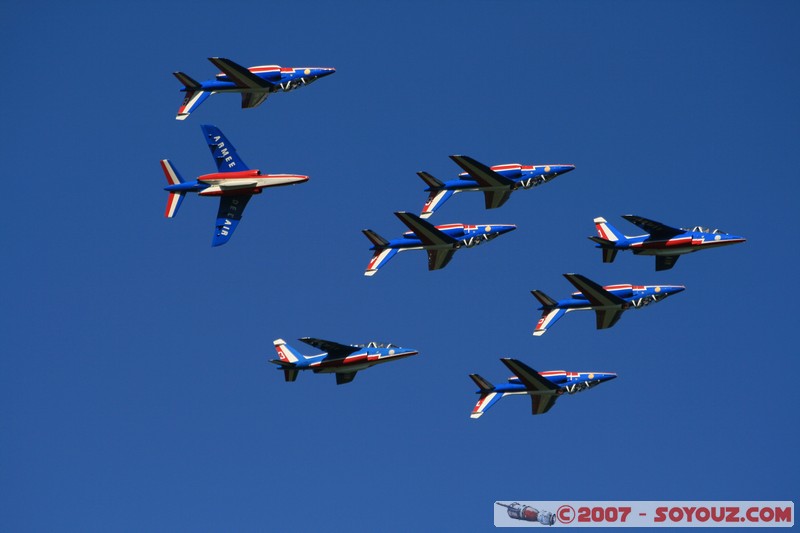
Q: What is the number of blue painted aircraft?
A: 8